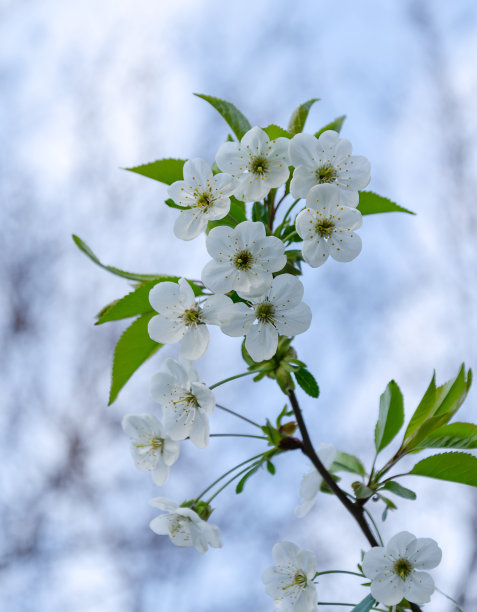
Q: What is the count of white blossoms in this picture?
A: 13